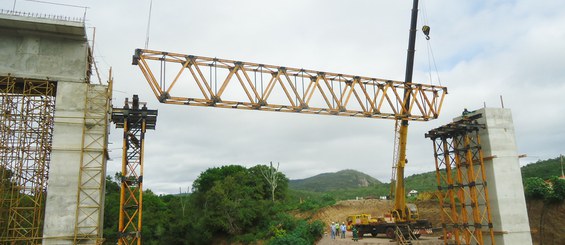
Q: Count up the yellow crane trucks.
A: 1